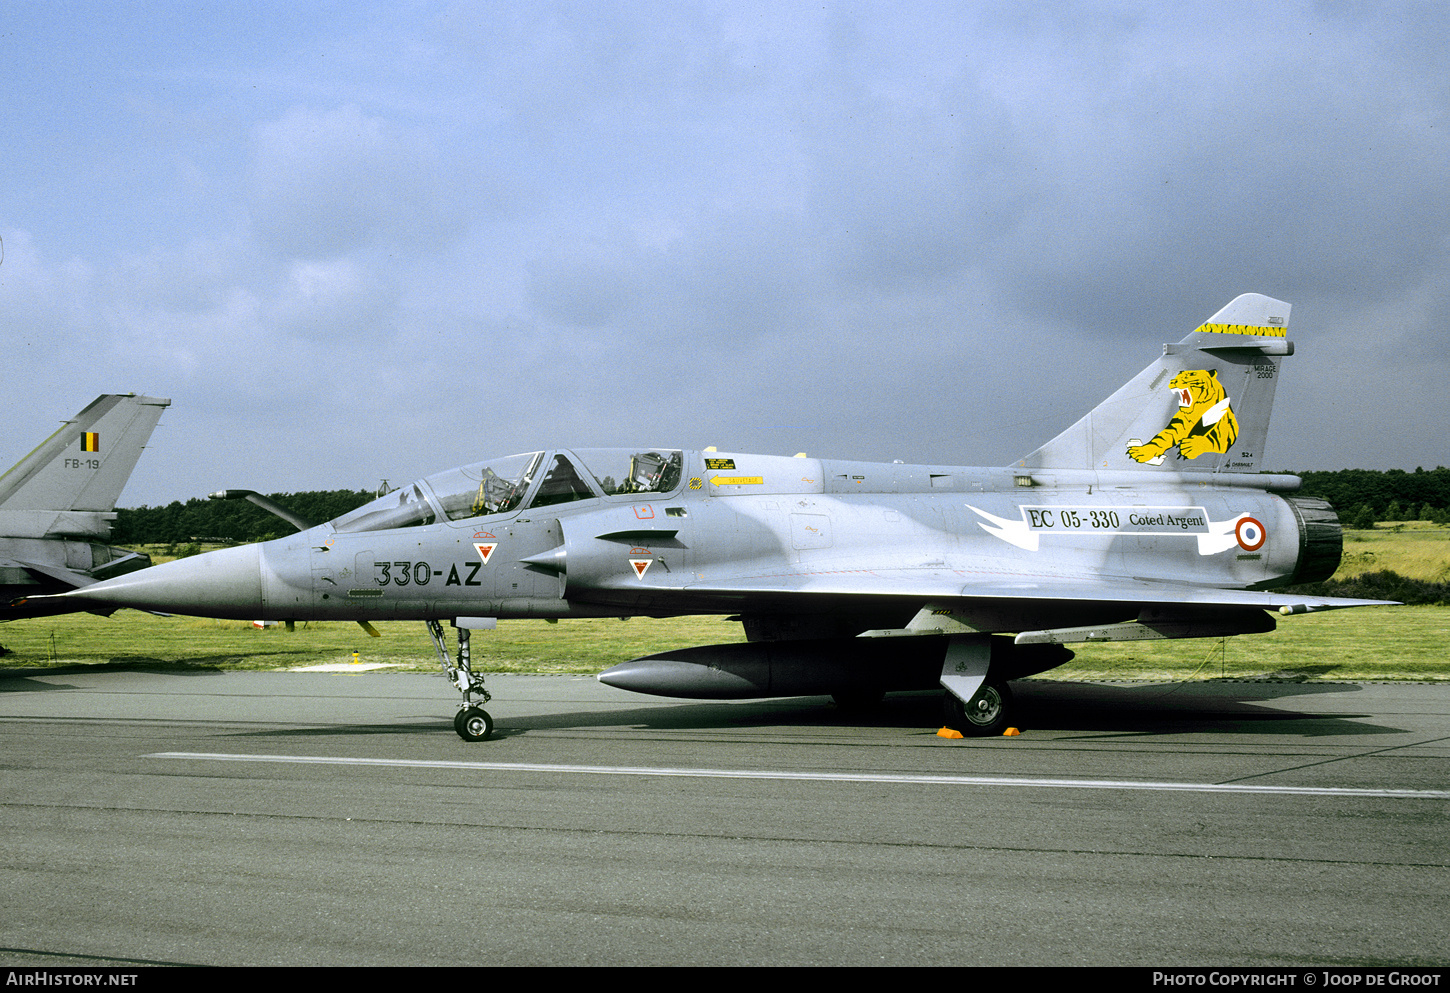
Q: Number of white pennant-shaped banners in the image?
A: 1